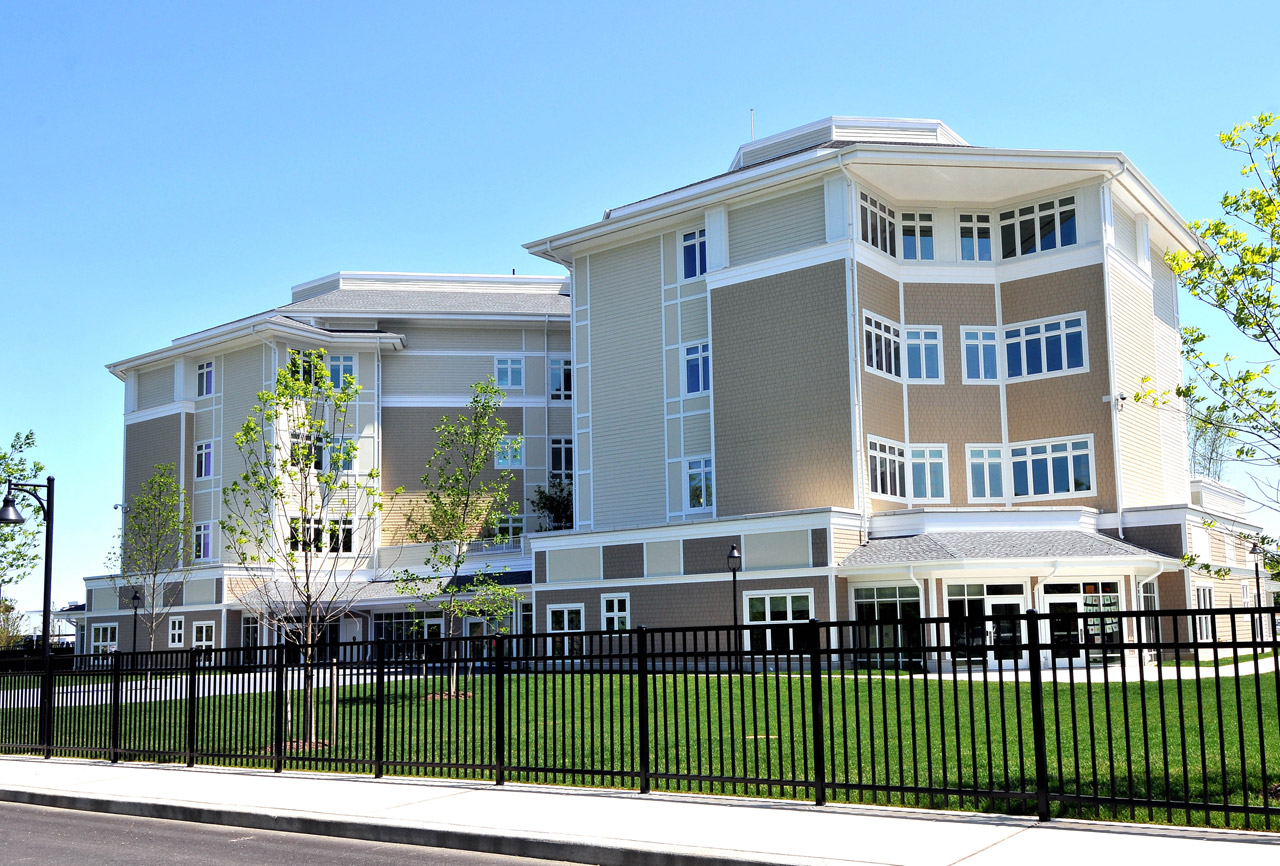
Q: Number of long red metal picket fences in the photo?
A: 0